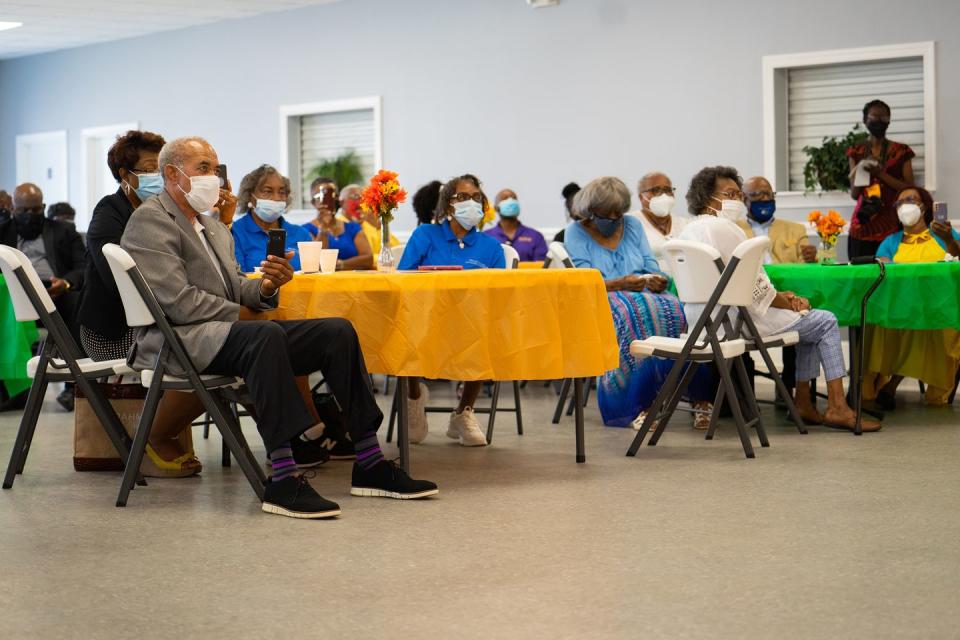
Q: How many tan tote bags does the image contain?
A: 1